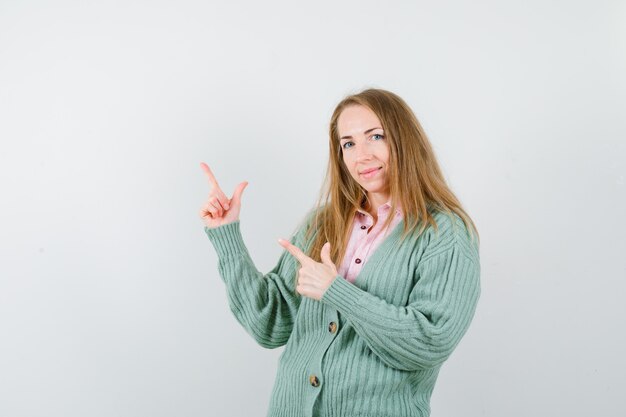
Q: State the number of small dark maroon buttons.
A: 2